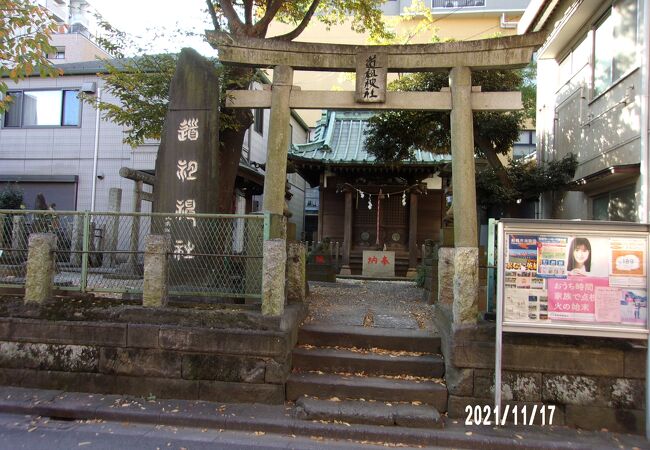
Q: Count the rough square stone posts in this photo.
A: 6